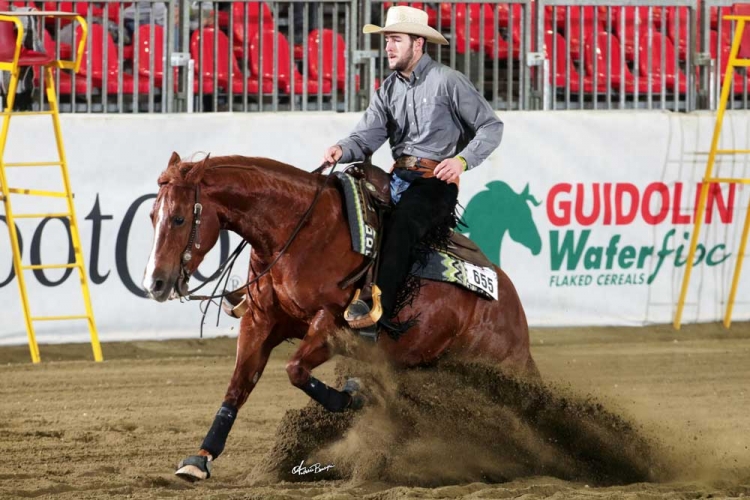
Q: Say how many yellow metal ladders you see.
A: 2